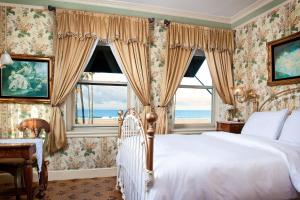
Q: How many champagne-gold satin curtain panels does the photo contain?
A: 4